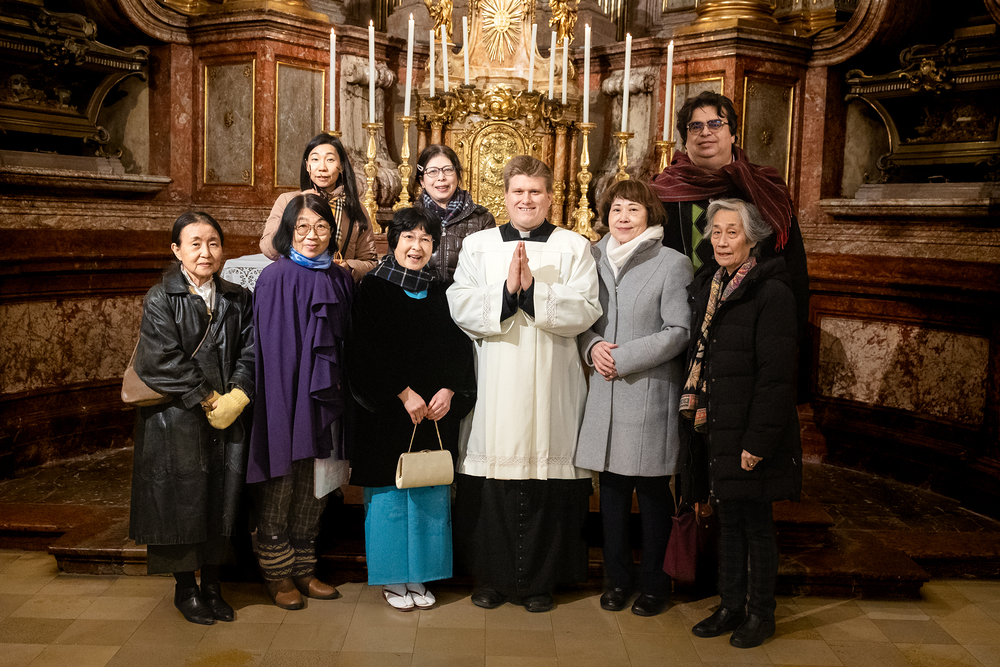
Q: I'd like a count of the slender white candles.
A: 12